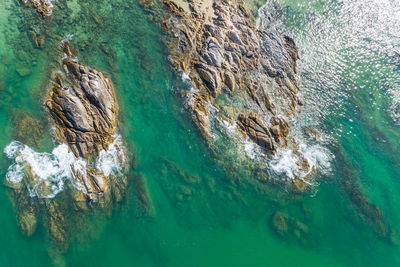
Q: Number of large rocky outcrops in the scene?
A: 2